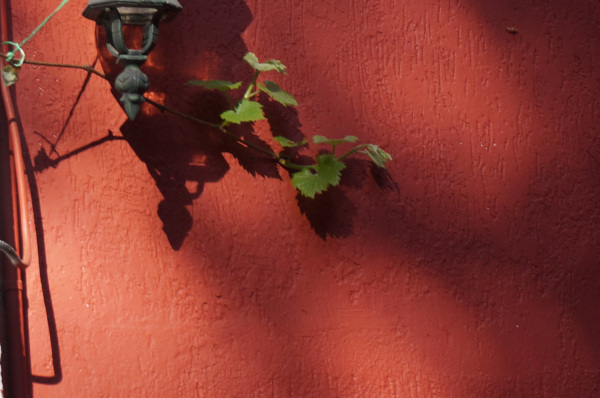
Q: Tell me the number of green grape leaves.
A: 8